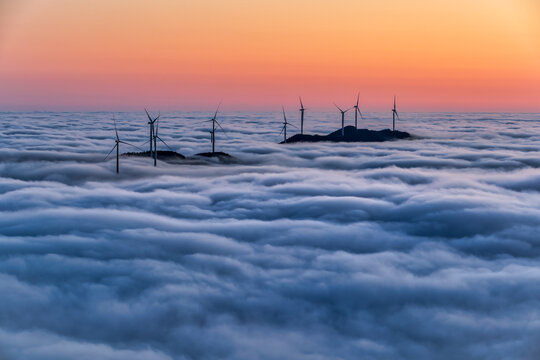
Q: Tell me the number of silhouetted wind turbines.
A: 10